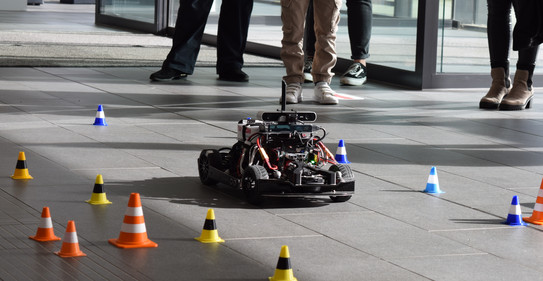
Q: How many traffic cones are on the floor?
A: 12